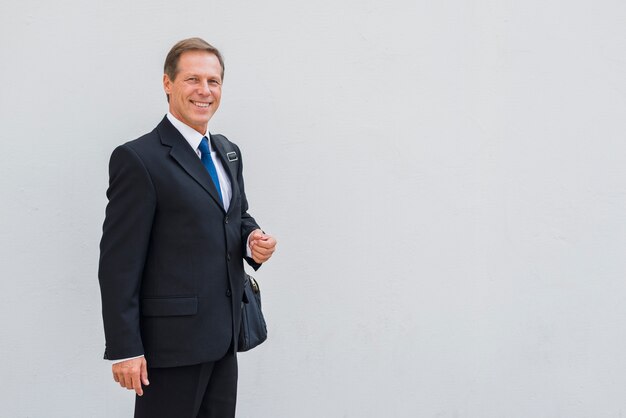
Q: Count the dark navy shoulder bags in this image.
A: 1